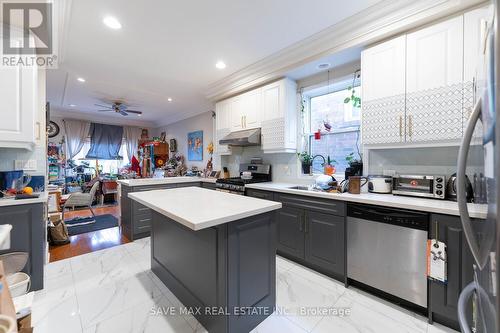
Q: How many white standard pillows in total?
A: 0